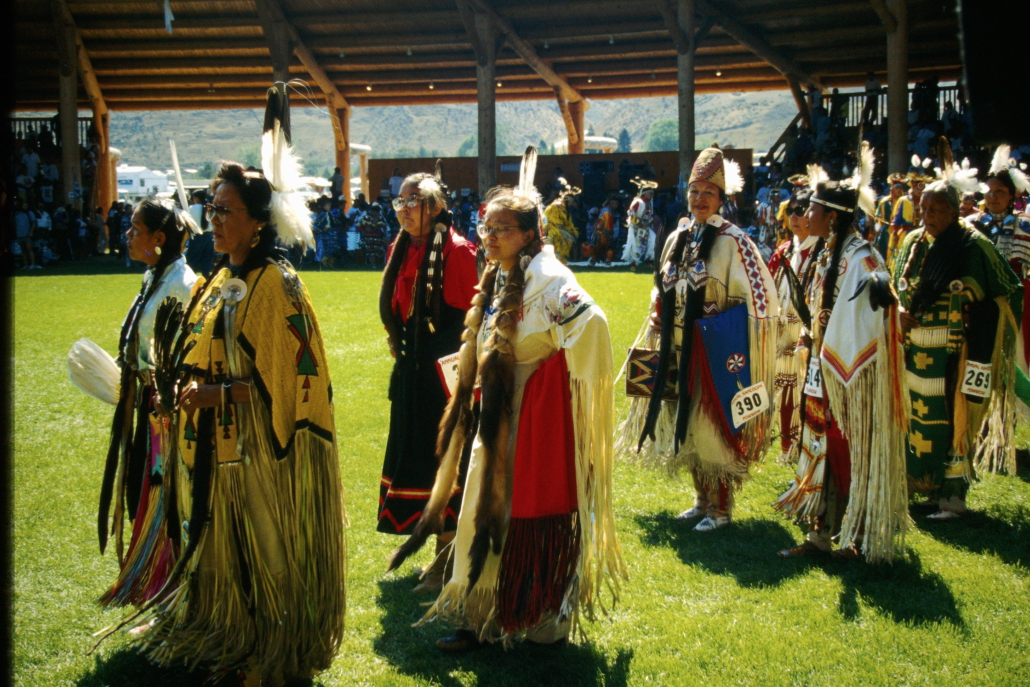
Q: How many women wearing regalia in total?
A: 9